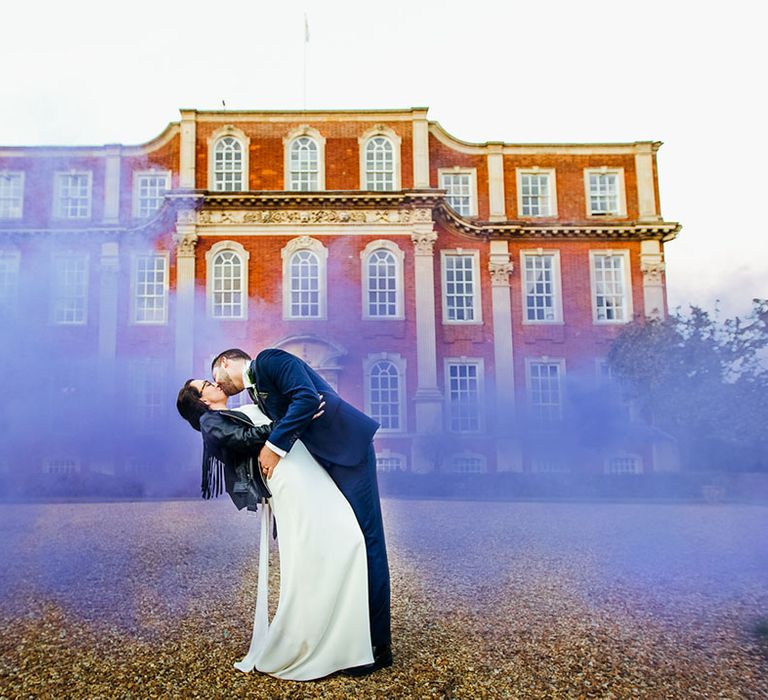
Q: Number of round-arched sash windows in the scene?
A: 7